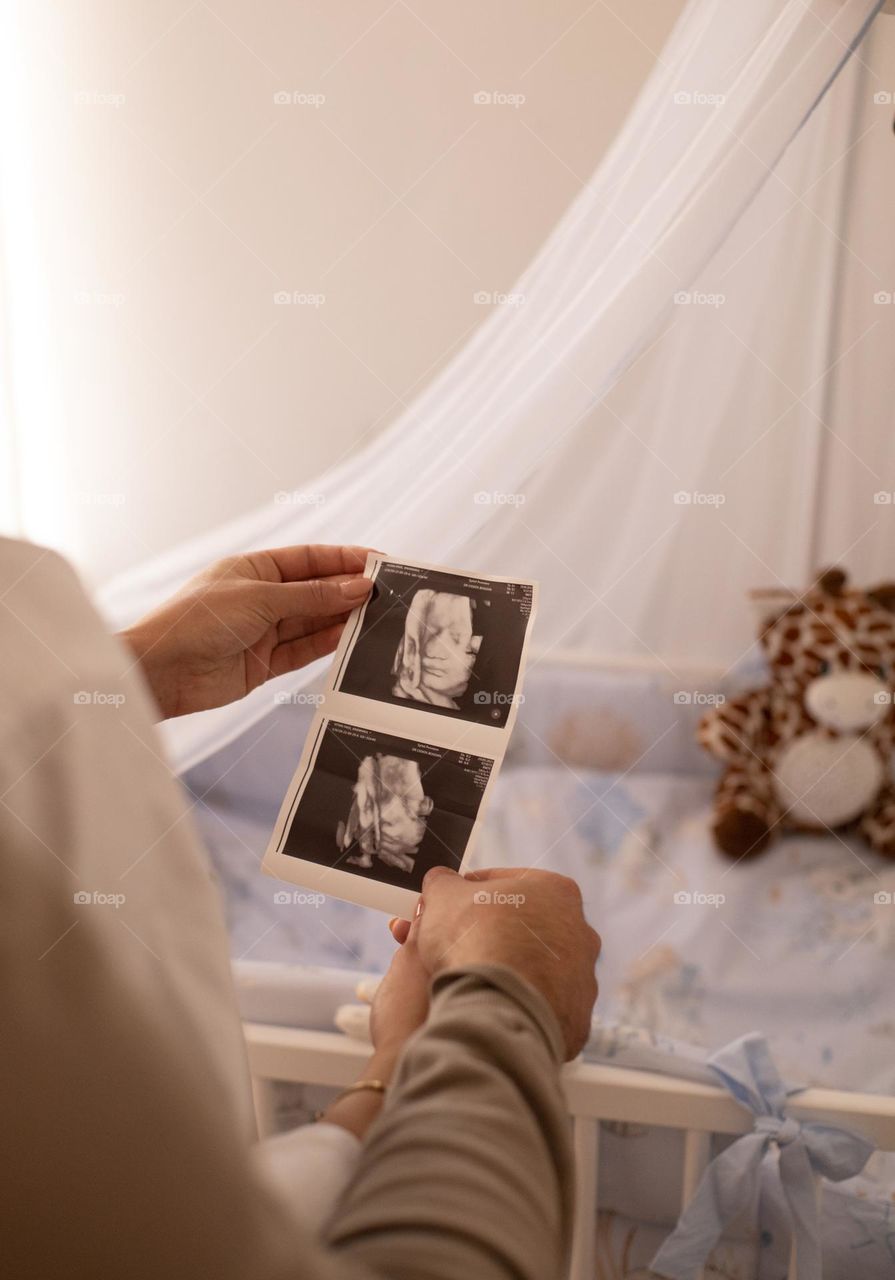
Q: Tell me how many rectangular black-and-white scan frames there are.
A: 2